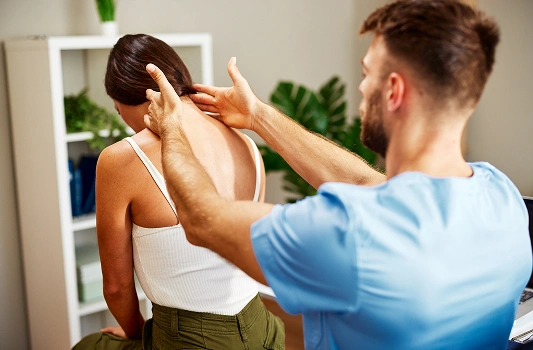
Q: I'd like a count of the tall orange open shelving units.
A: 0